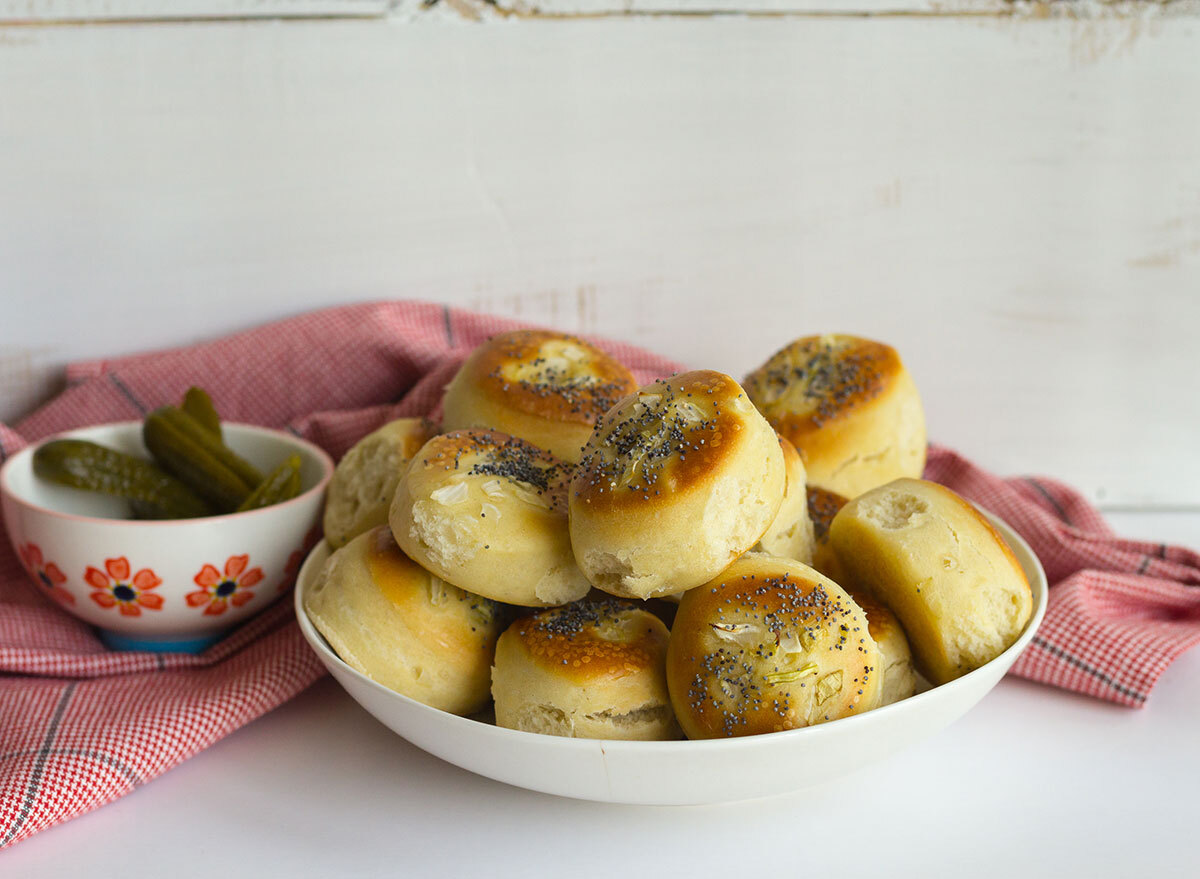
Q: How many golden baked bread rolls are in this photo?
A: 12